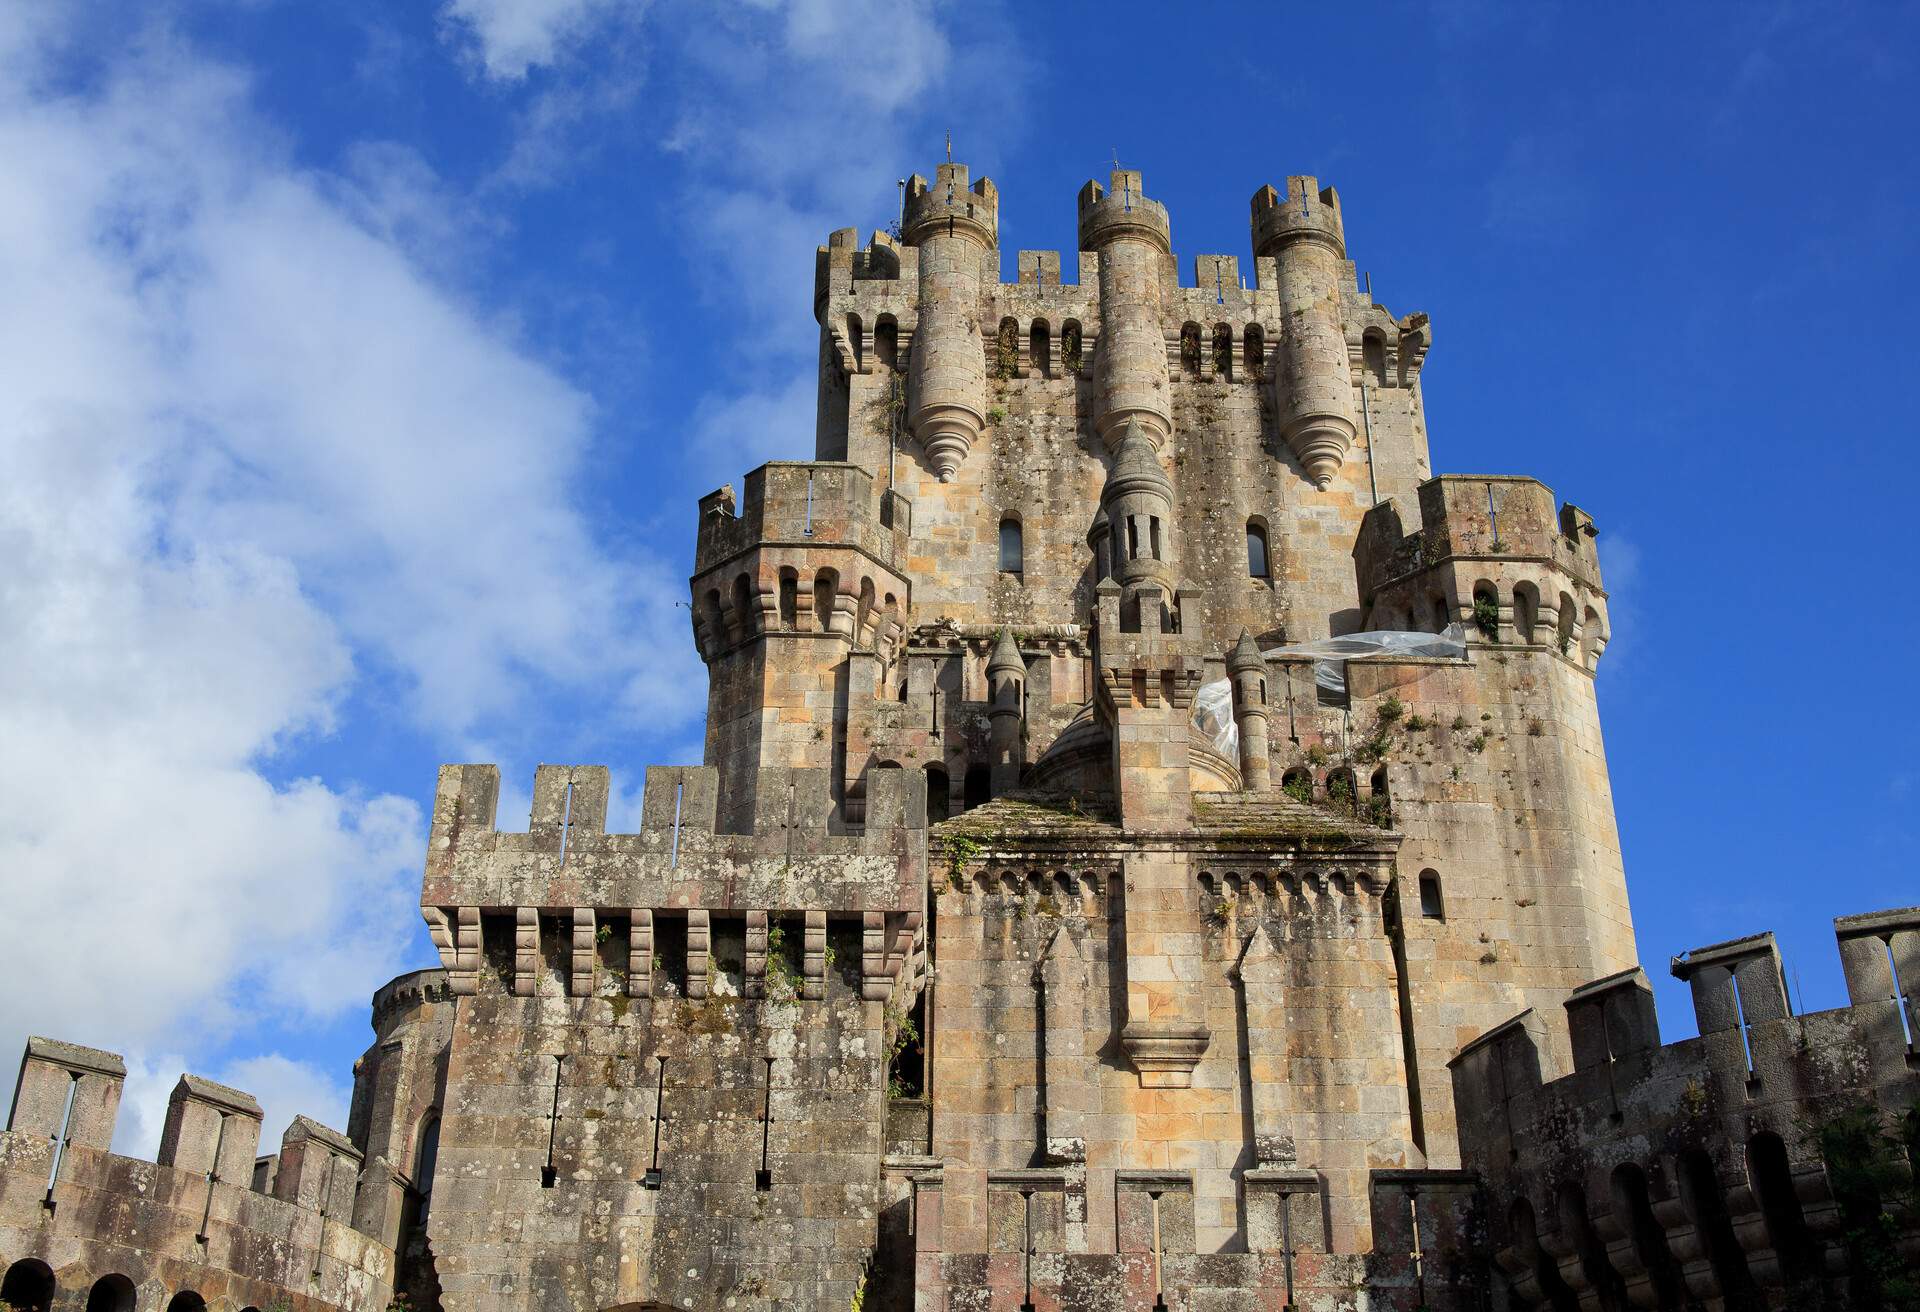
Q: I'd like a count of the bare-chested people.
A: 0